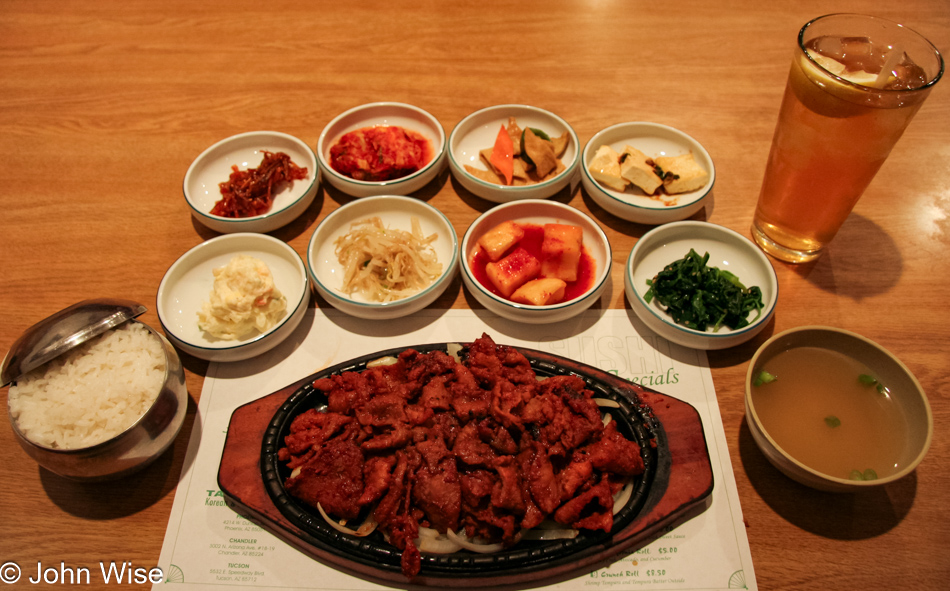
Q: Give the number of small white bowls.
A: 8